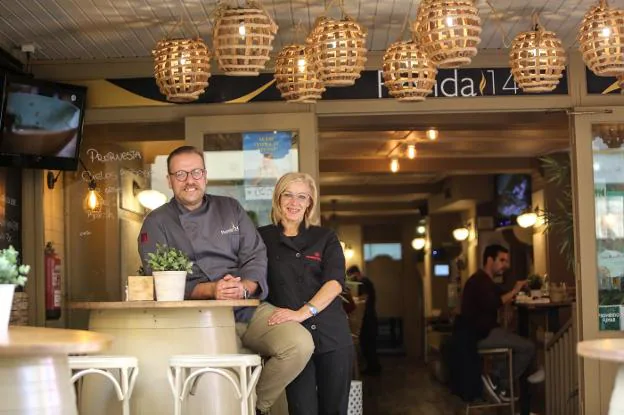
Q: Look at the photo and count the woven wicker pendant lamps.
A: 8